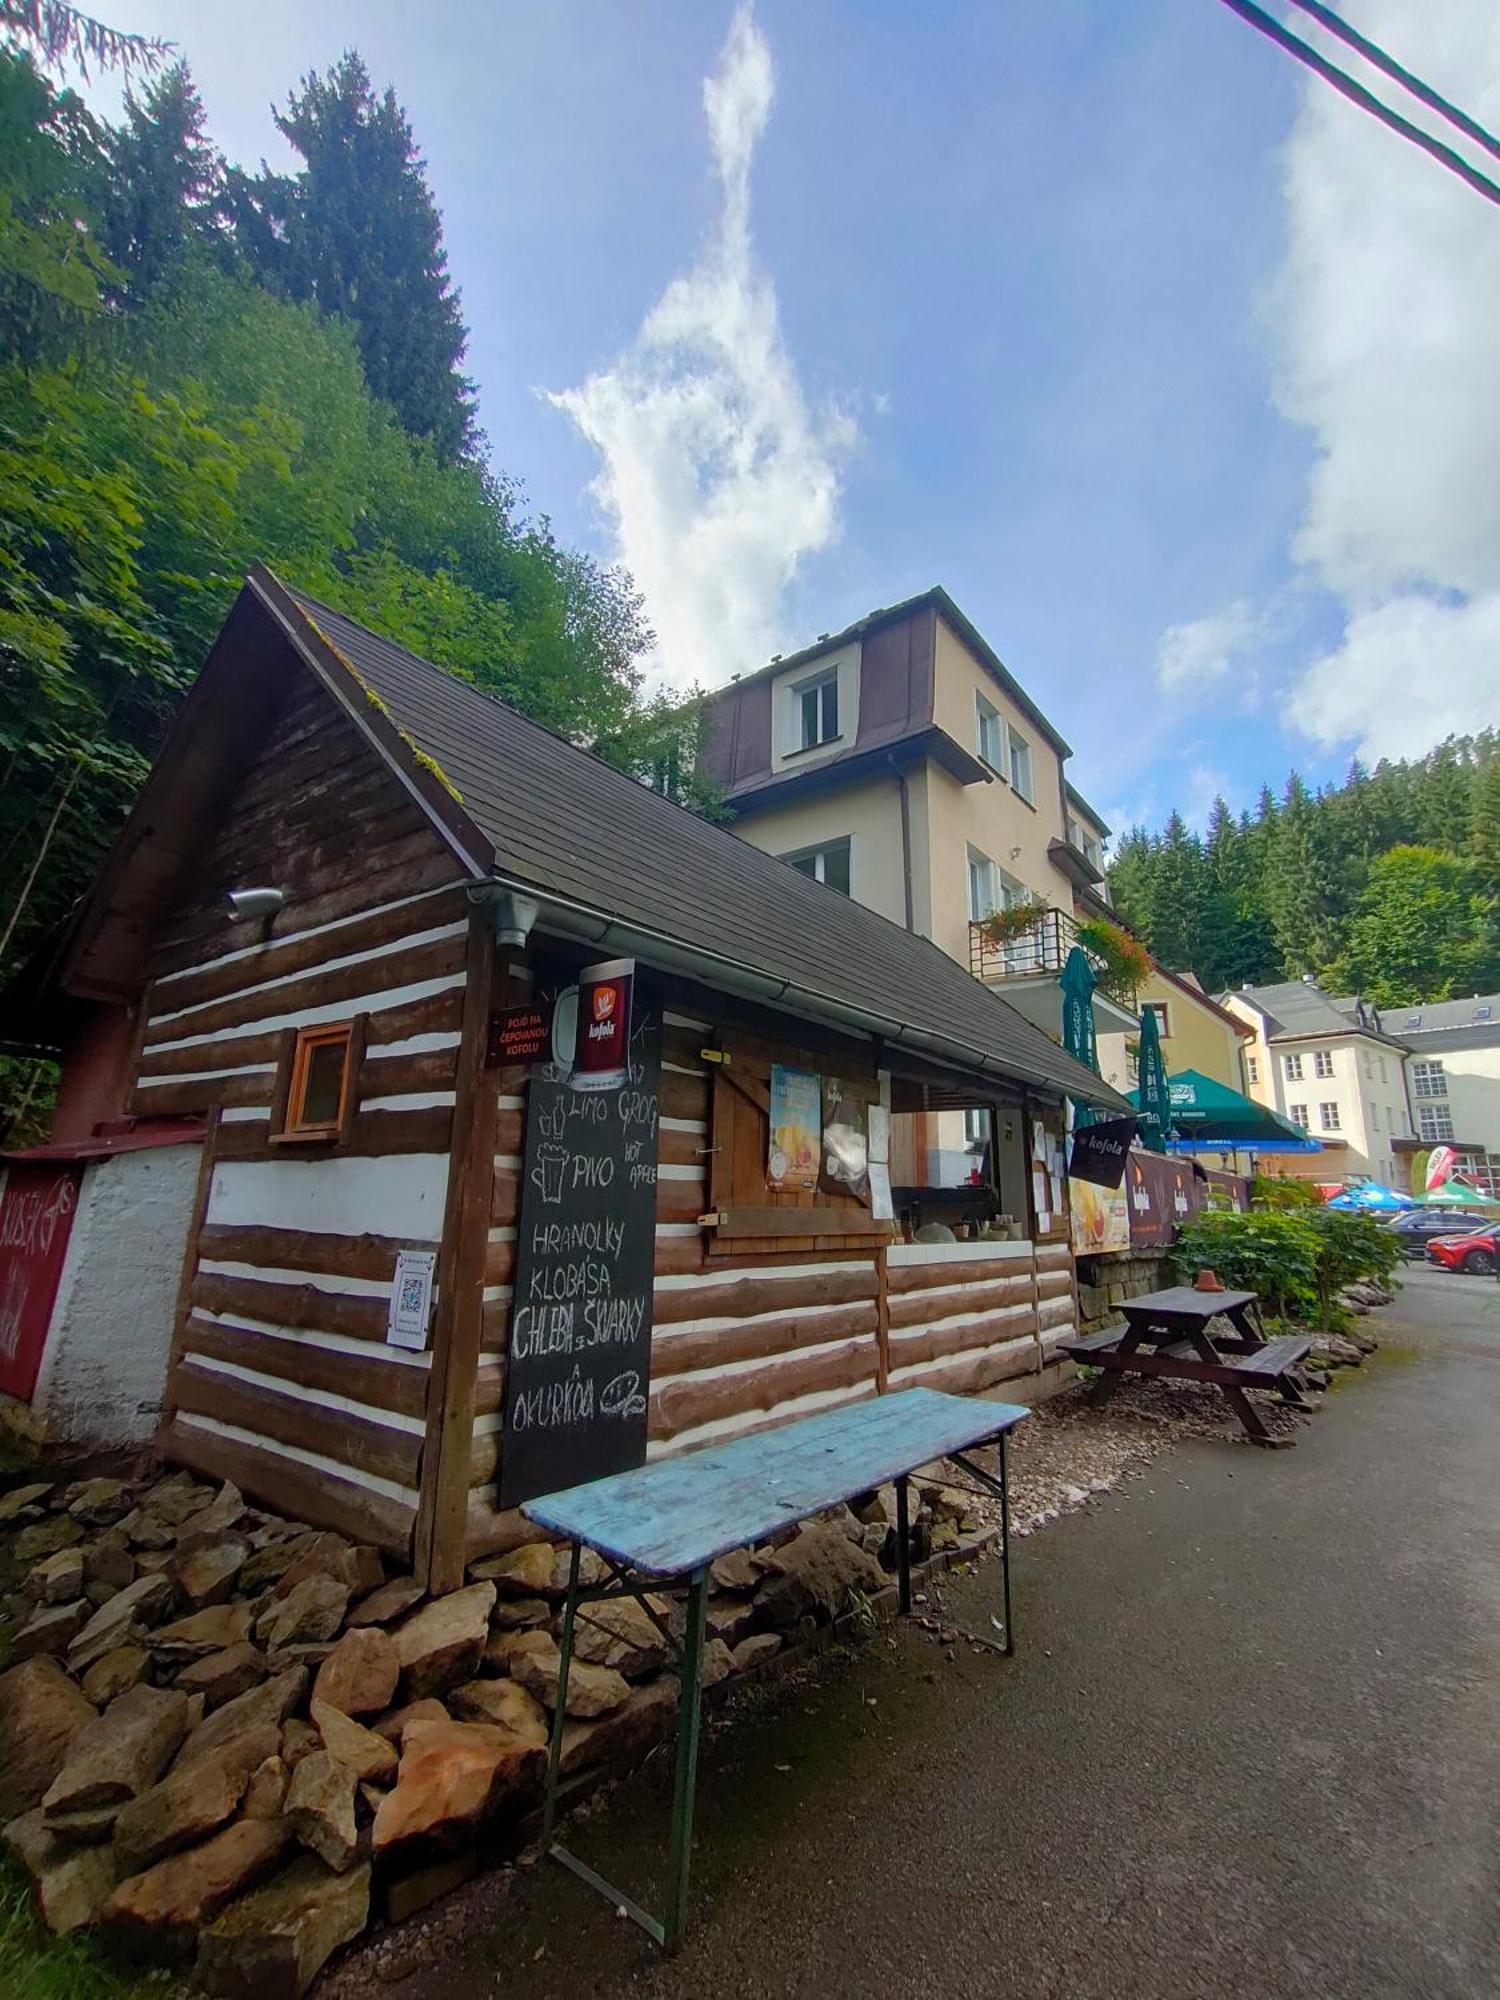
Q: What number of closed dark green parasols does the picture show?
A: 2